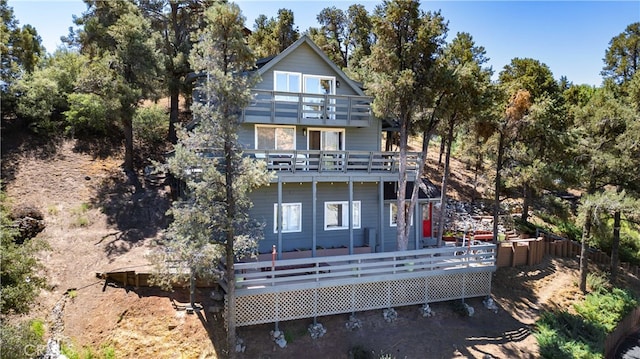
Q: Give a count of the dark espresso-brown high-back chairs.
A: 0